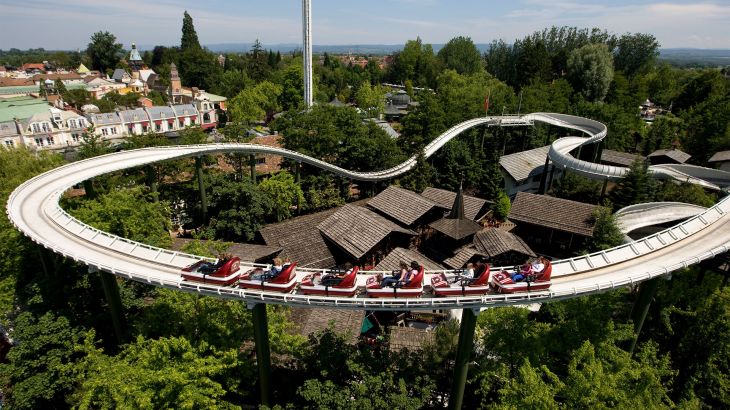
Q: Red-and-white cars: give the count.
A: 6